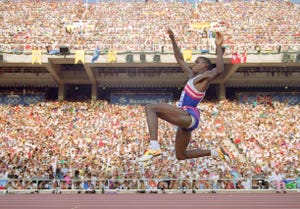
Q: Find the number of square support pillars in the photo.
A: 3